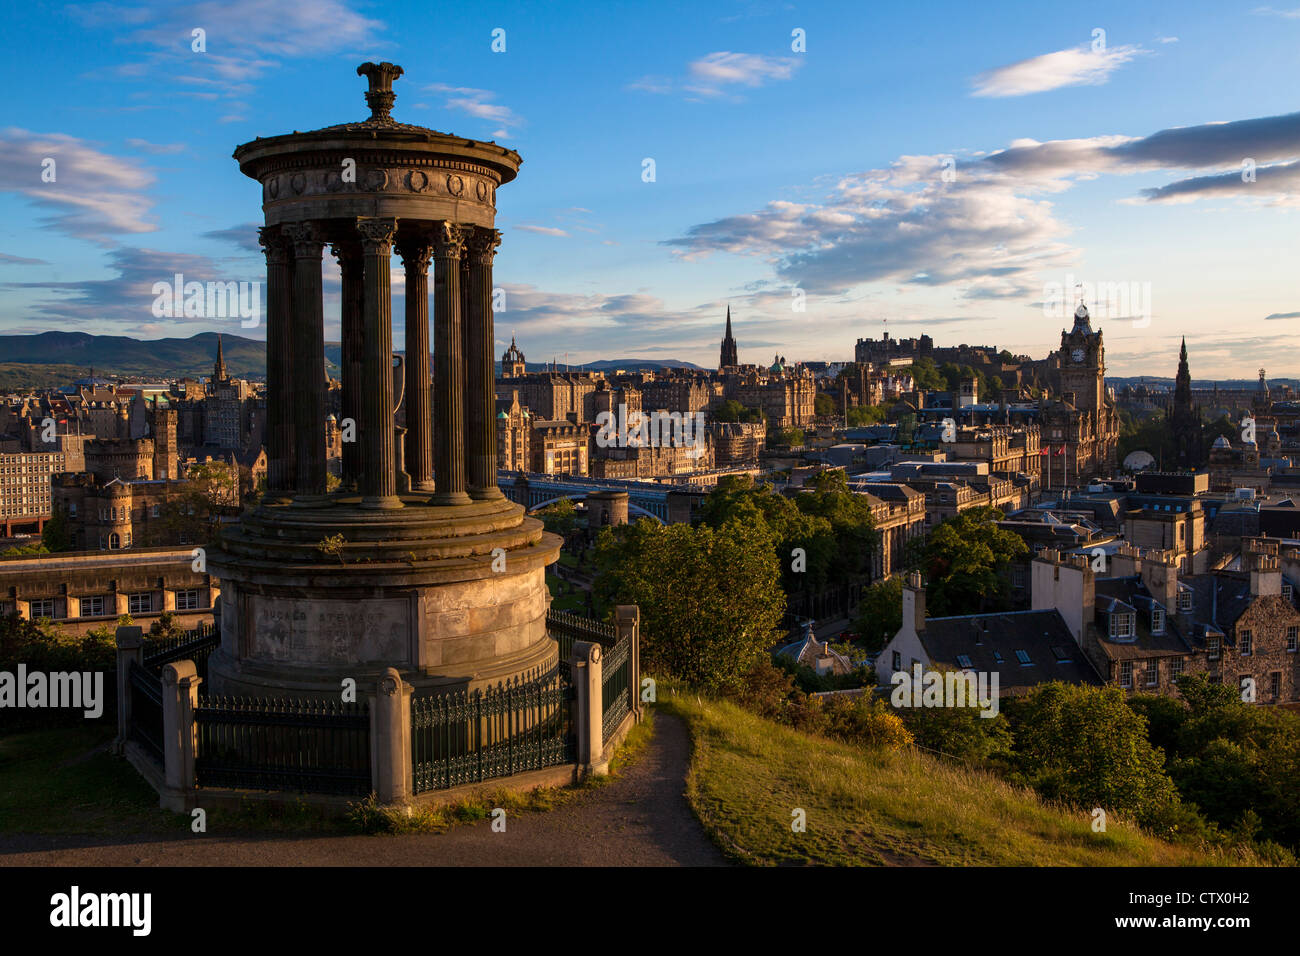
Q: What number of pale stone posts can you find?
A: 5